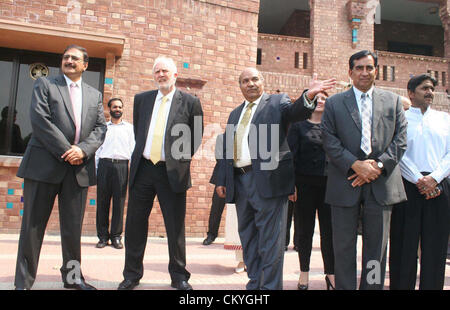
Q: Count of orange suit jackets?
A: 0